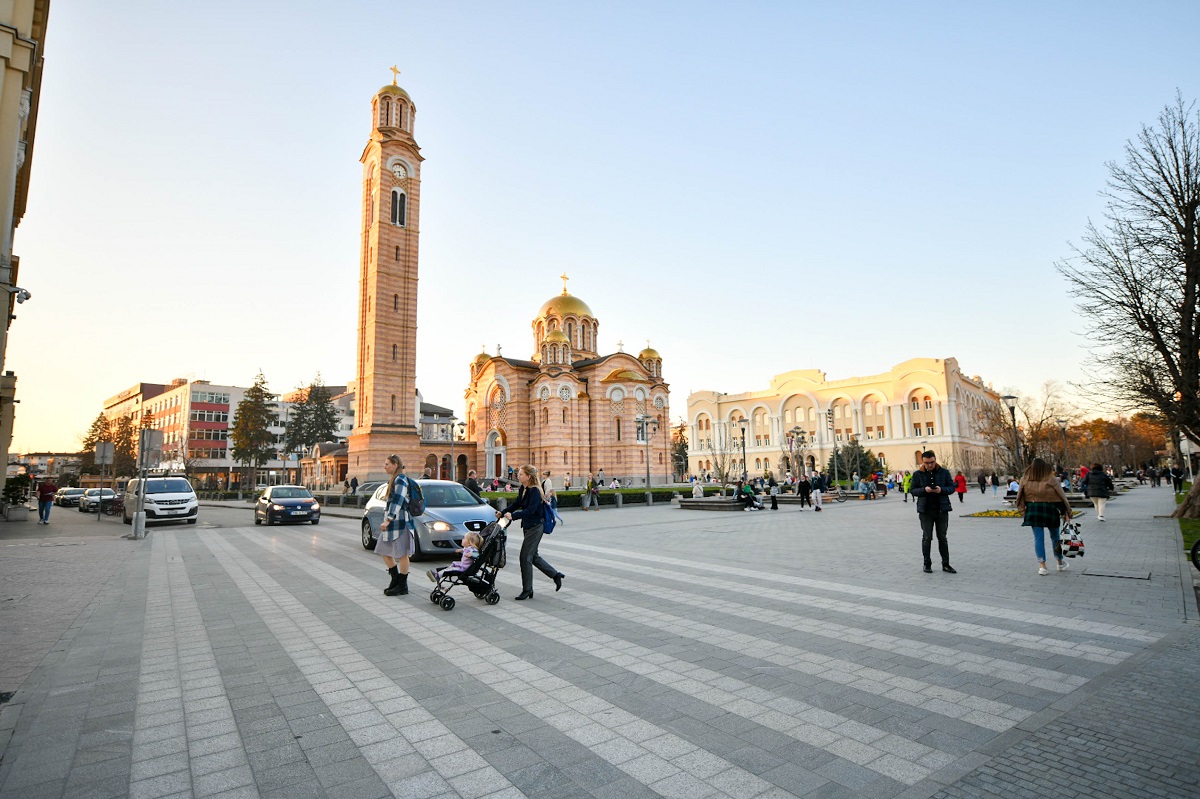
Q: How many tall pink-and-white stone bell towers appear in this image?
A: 1